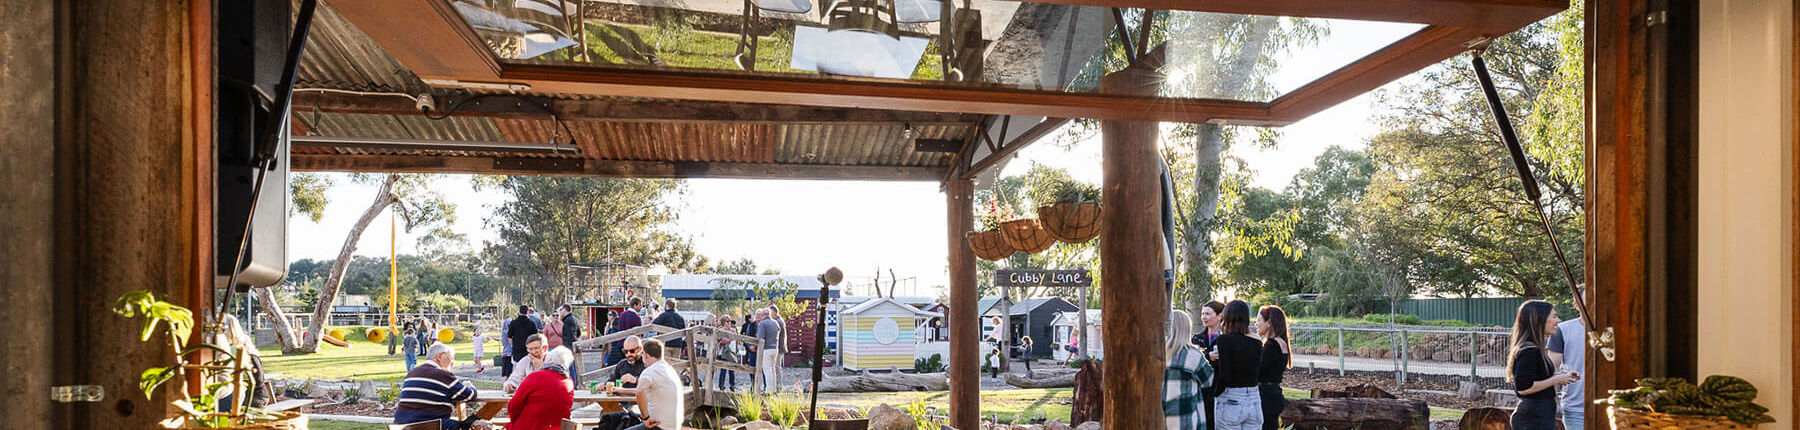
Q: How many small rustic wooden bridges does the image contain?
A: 1